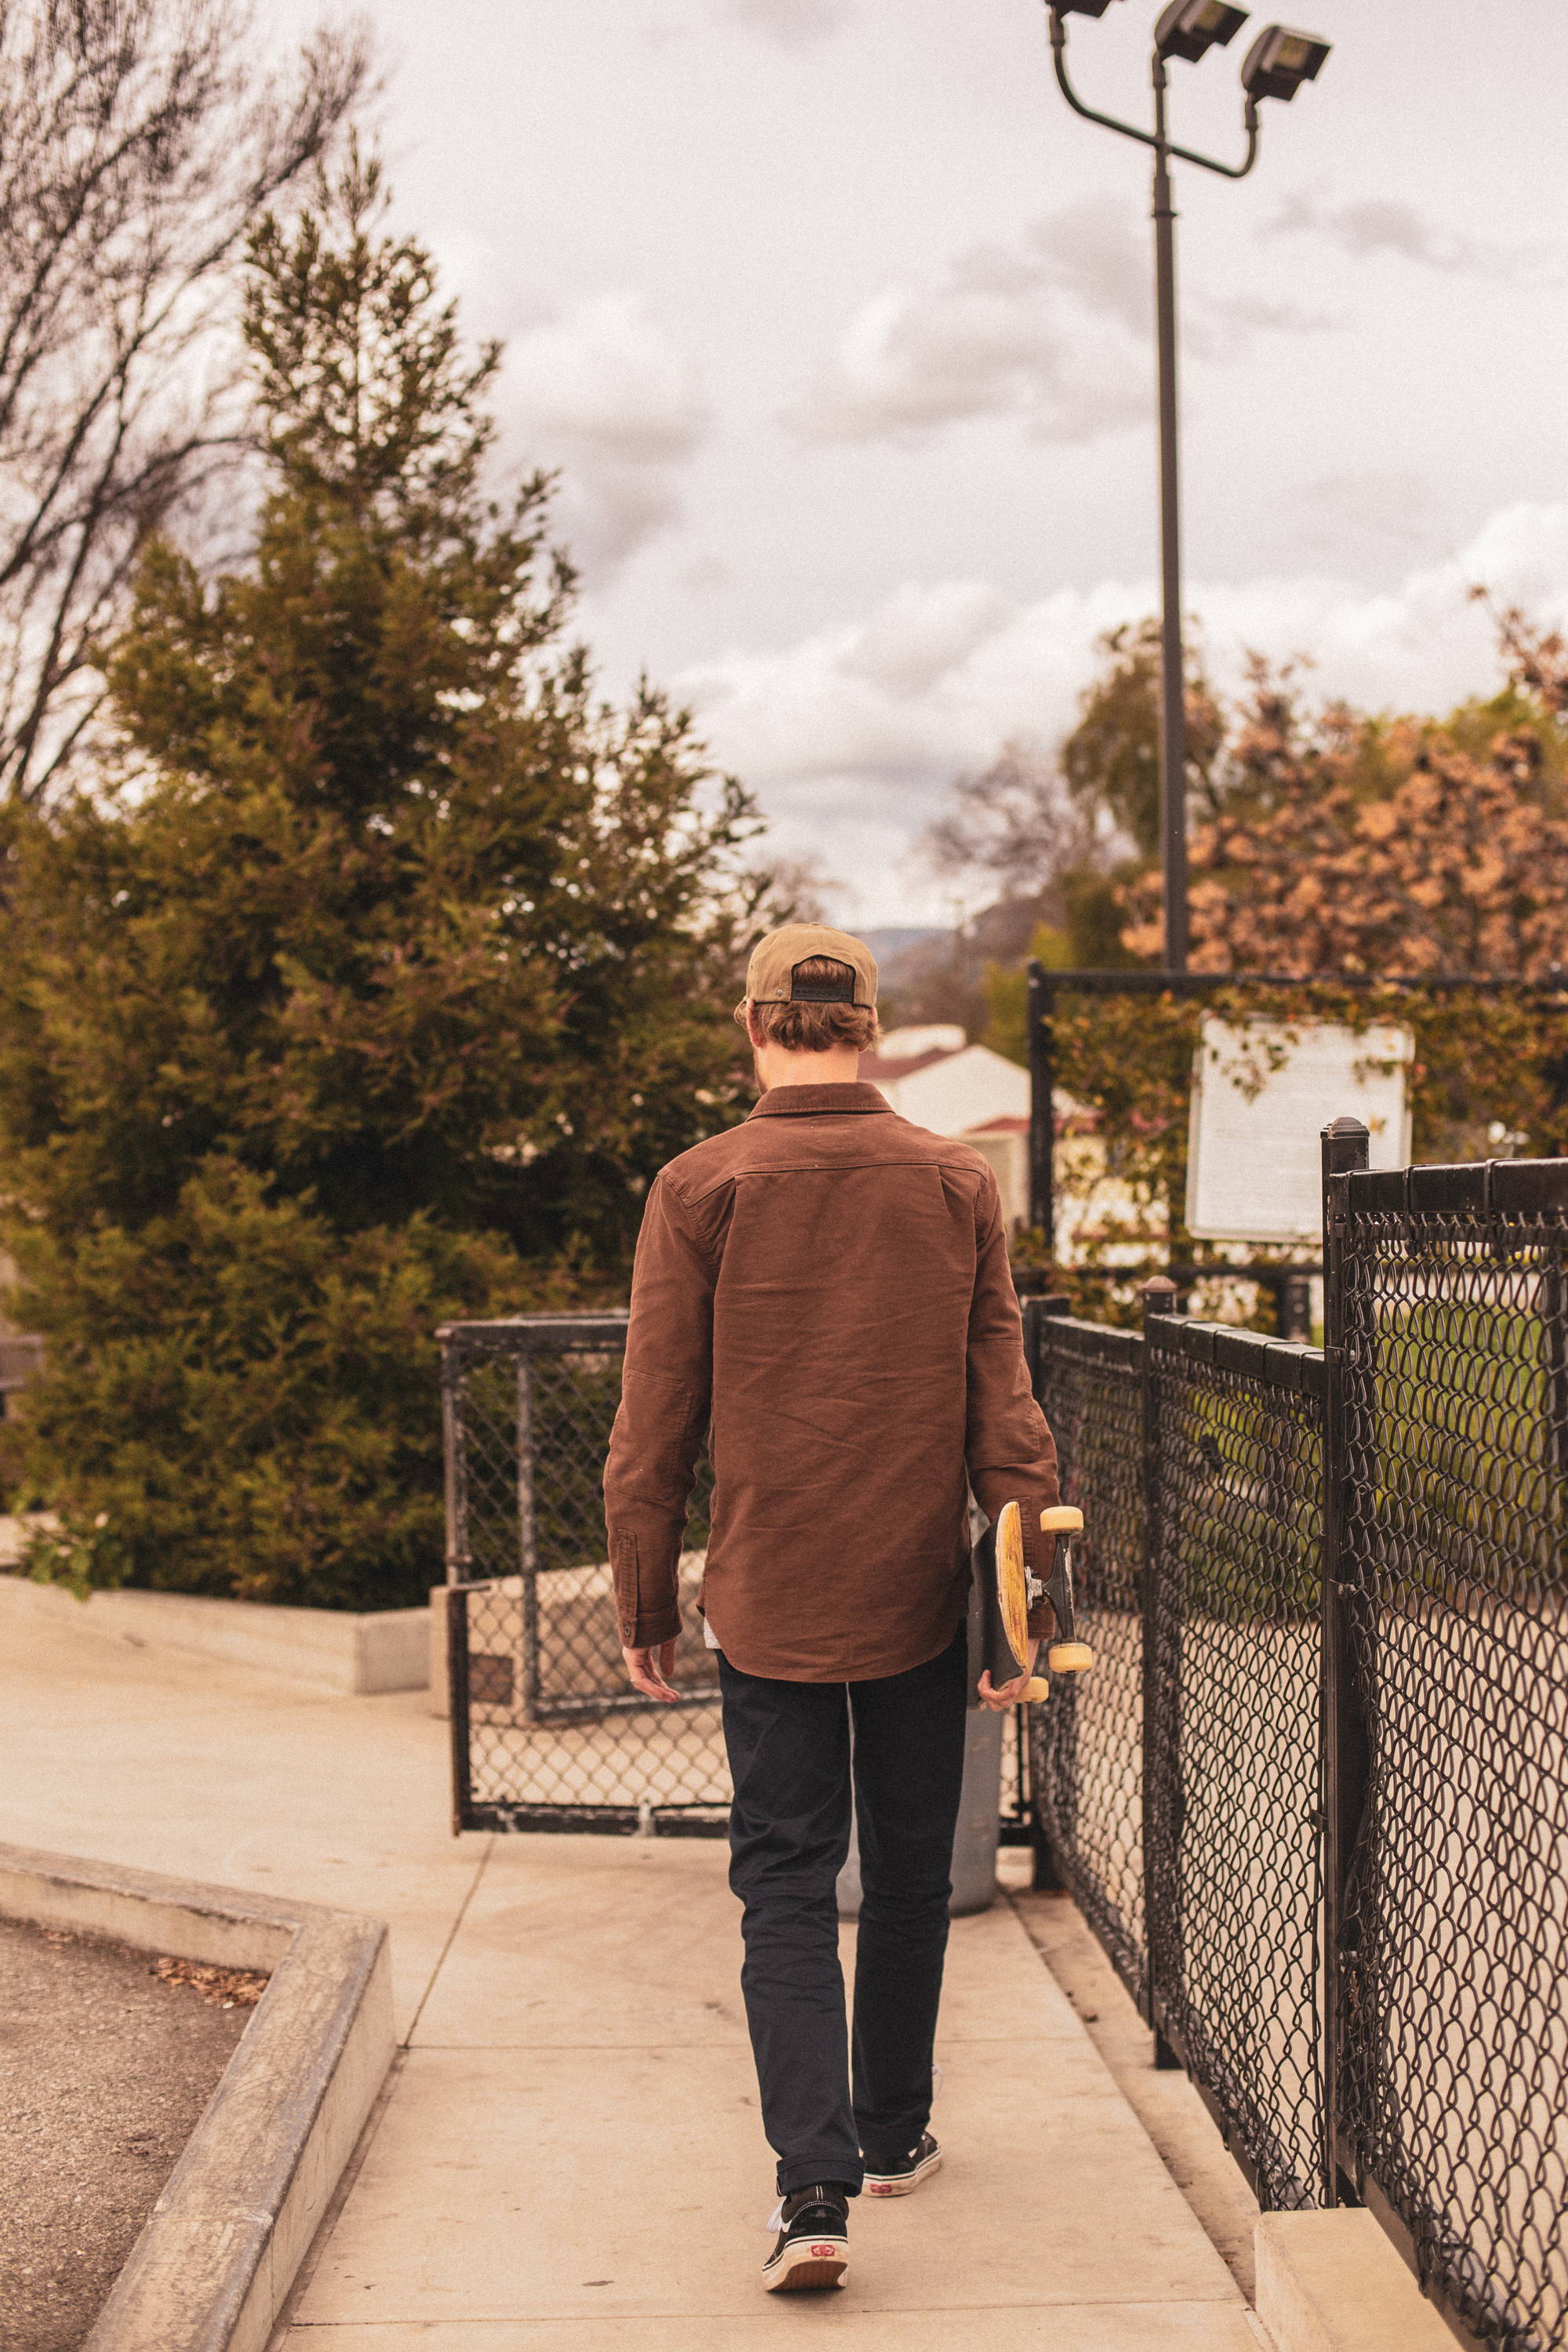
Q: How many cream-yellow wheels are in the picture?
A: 3